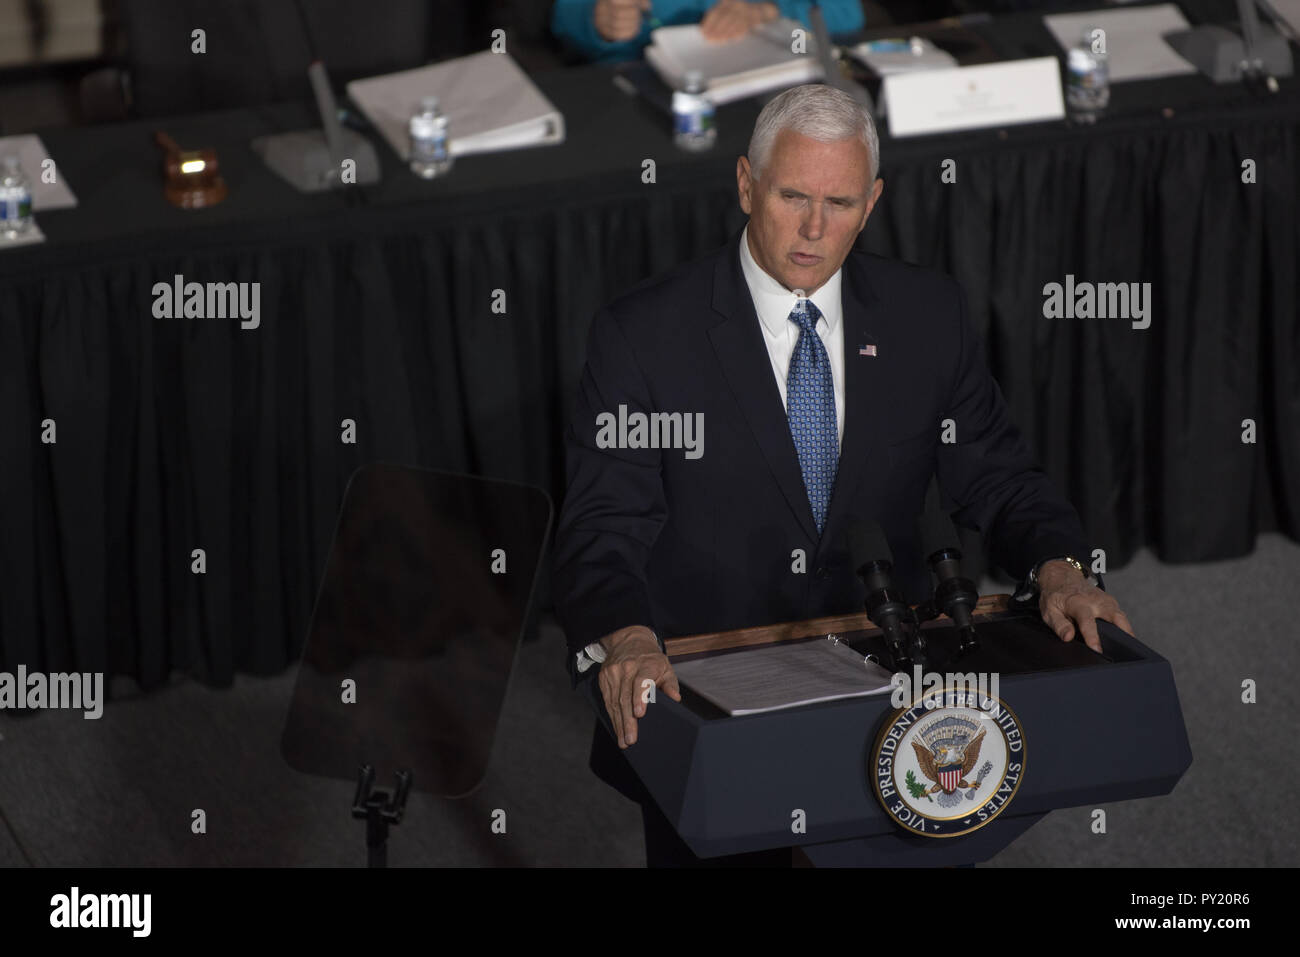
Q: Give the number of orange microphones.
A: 0